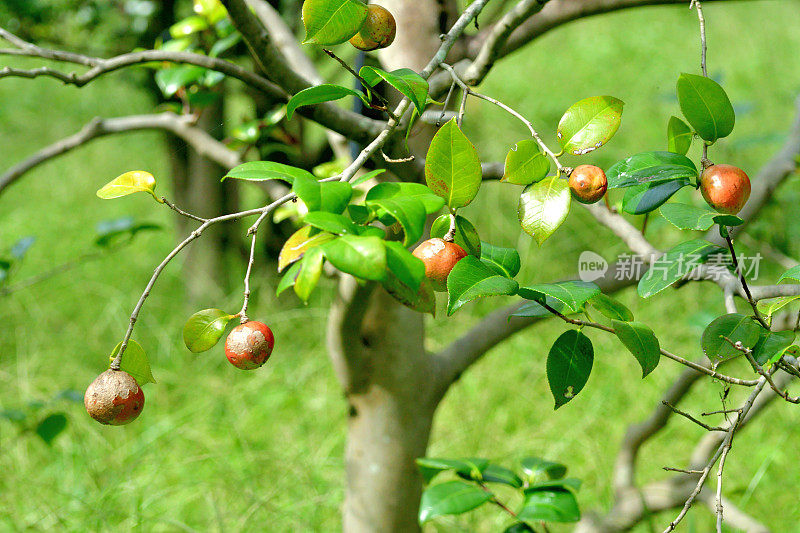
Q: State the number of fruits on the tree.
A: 6